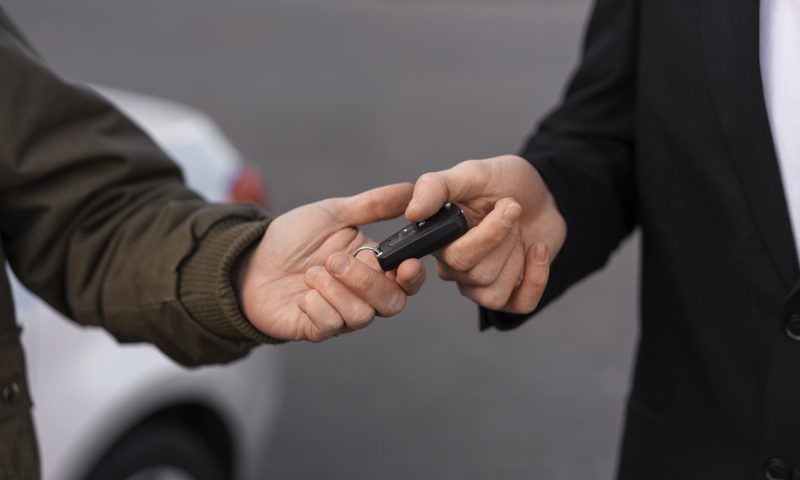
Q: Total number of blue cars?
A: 0